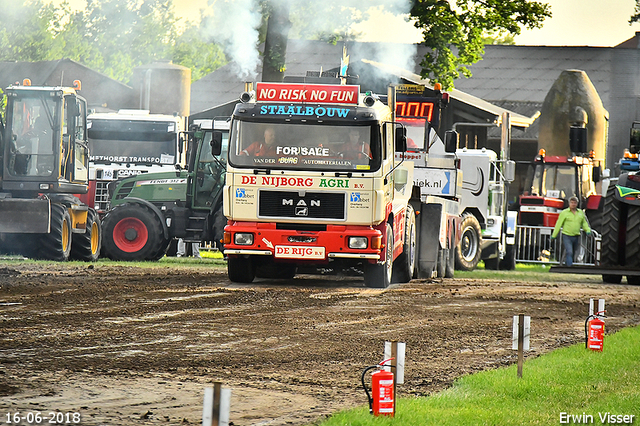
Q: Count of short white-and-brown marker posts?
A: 4